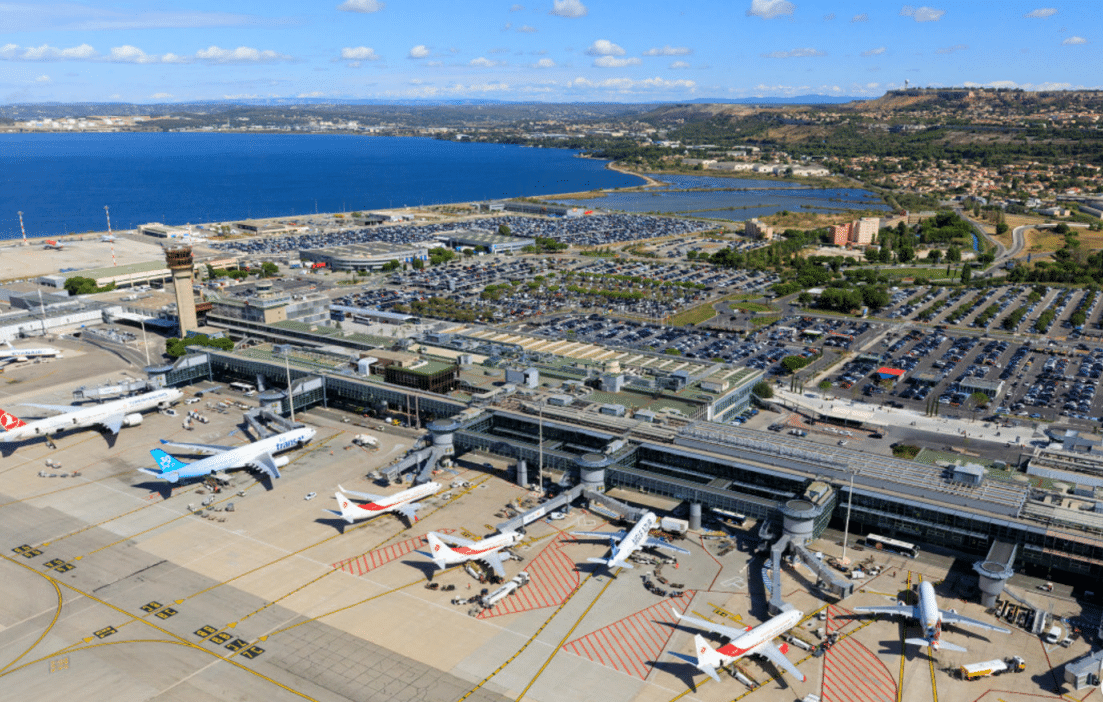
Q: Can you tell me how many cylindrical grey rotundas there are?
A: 6